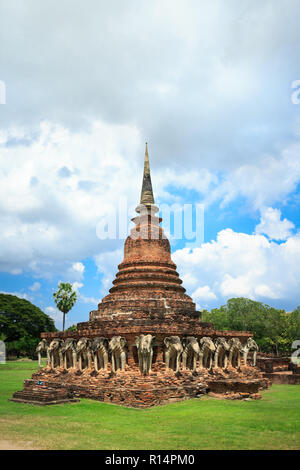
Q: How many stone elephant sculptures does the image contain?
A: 13